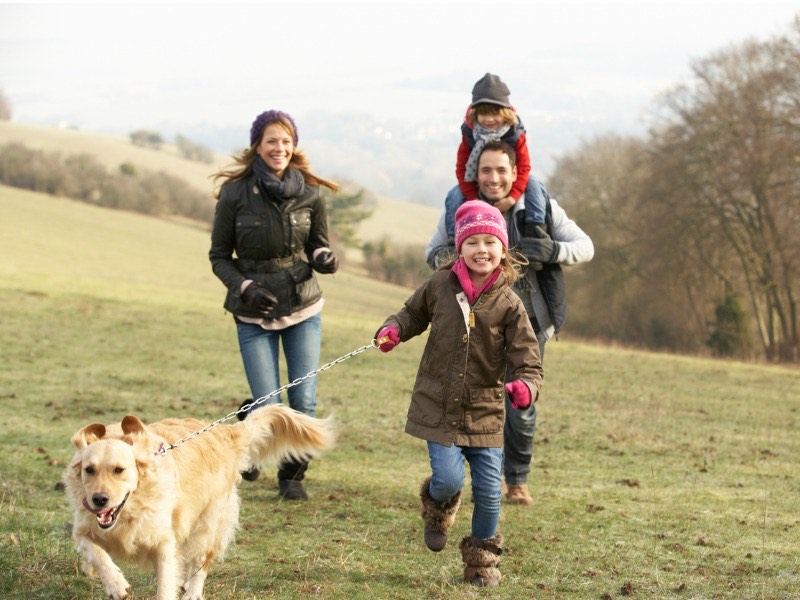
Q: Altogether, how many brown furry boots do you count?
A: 2